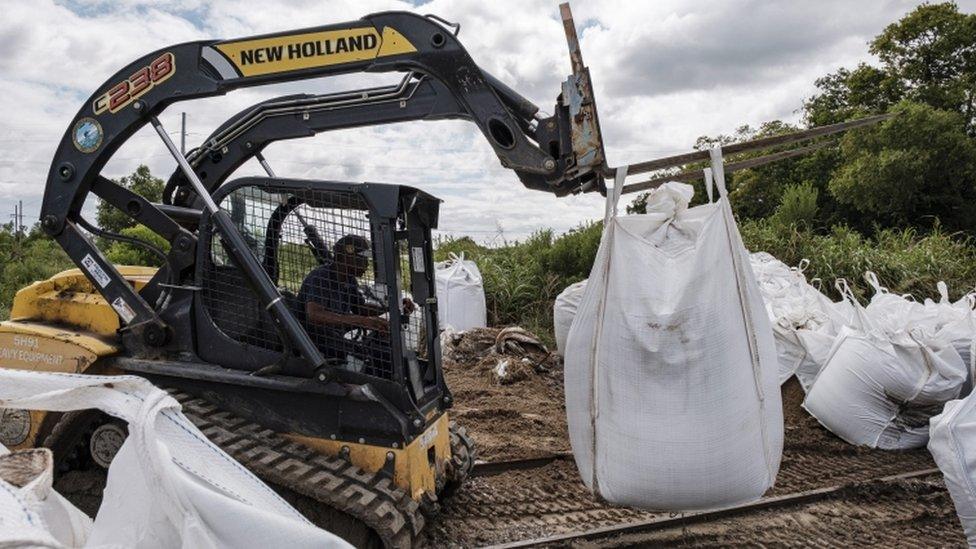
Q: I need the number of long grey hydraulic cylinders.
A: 2